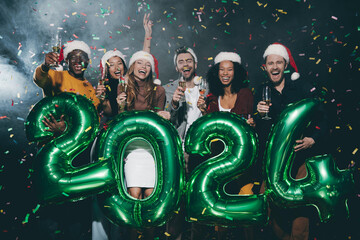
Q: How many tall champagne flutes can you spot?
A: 6